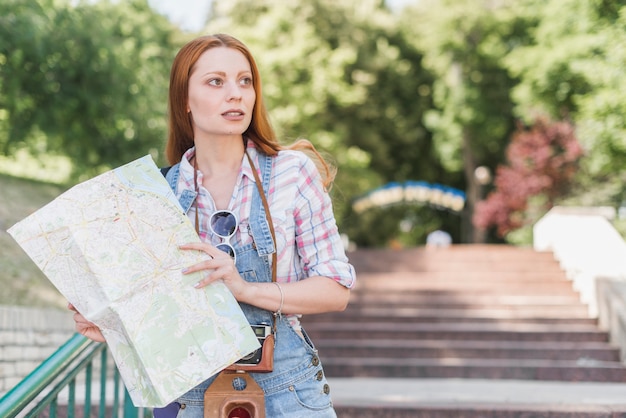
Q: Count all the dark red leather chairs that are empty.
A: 0